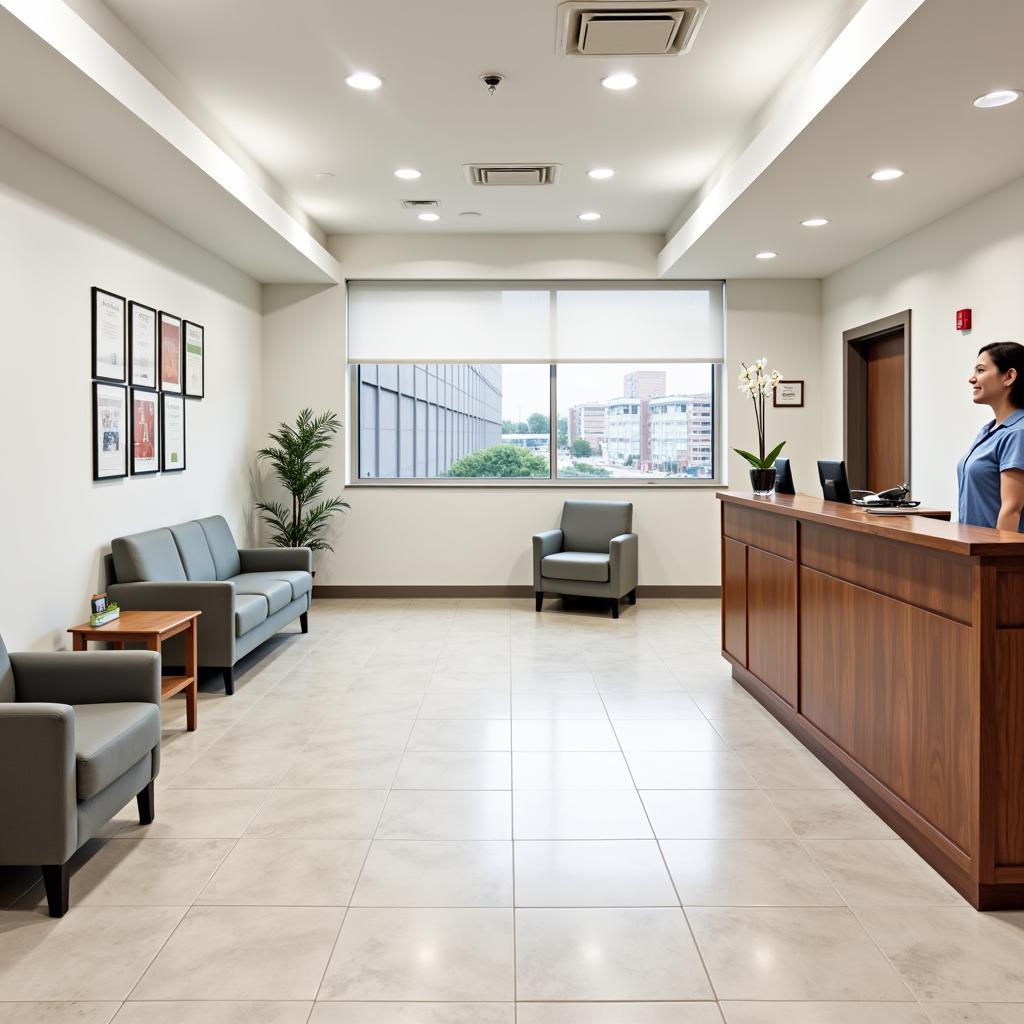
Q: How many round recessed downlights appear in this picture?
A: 10